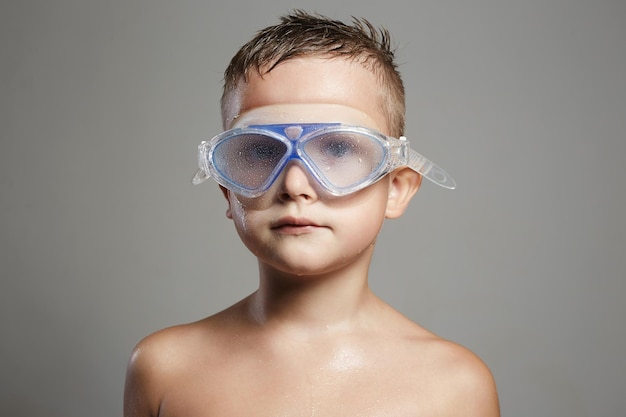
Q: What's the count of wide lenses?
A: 2